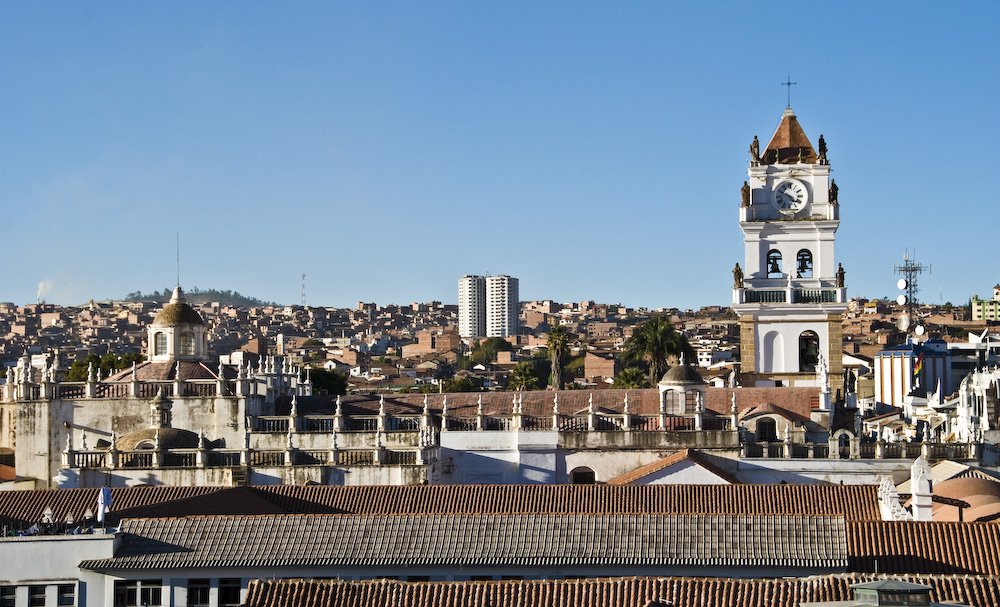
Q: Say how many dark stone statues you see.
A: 6